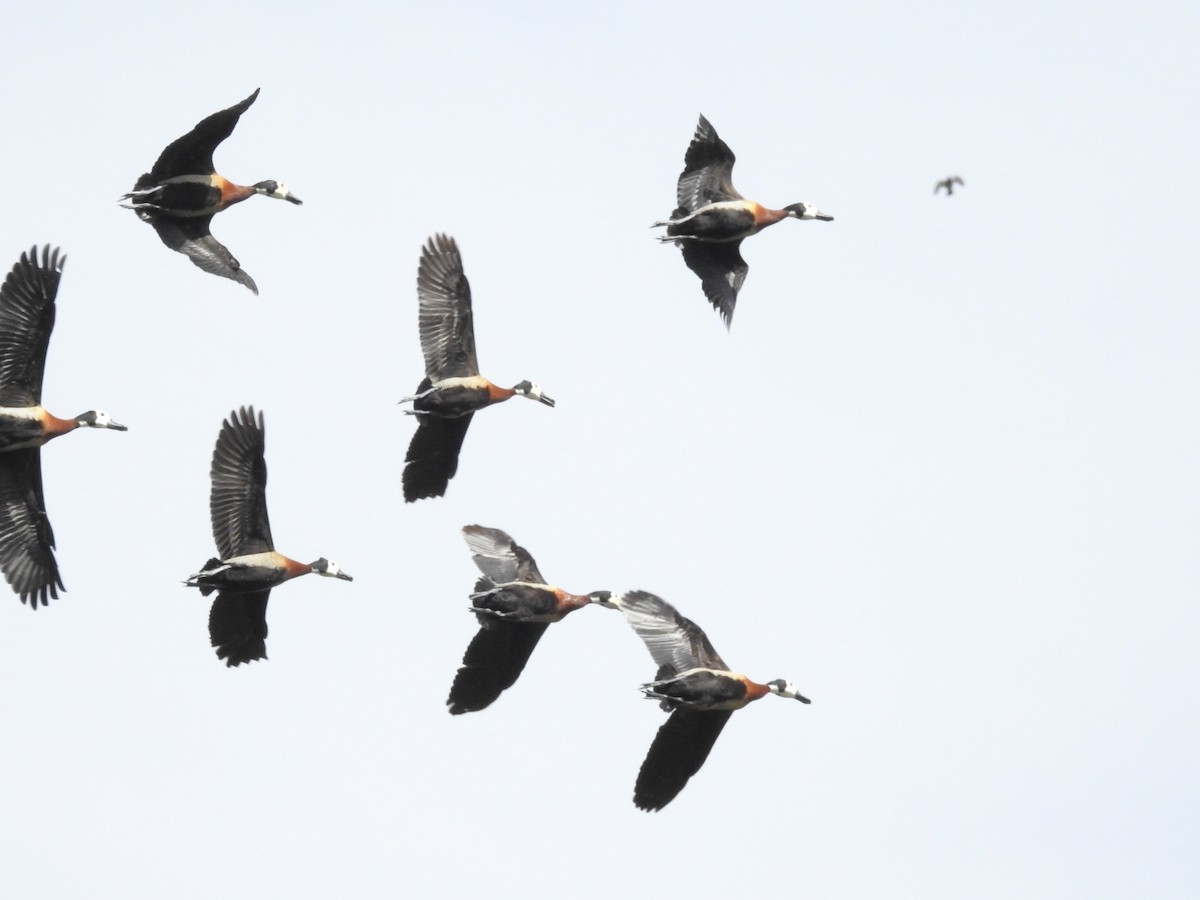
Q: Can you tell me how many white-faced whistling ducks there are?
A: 7